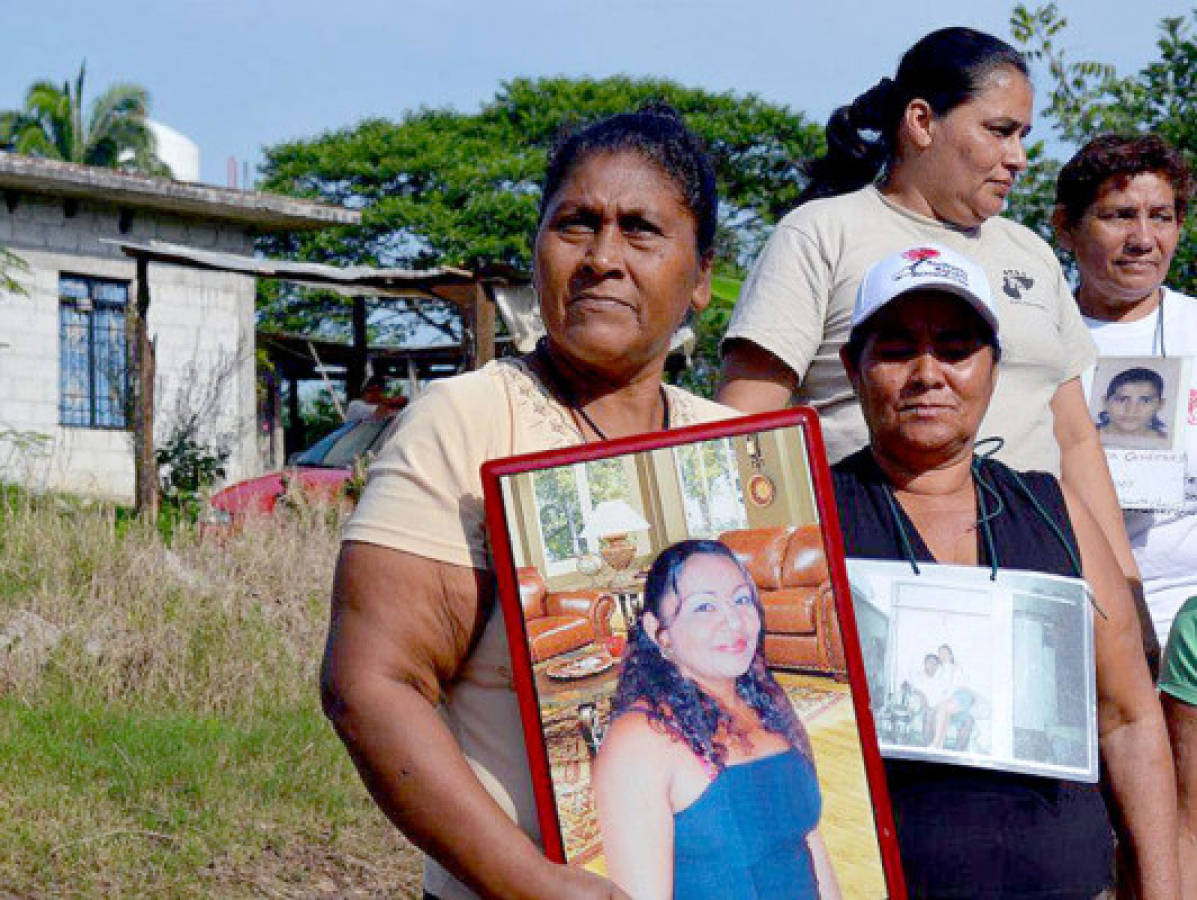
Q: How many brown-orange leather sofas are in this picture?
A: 2